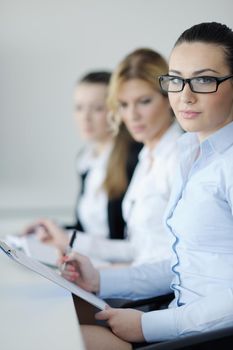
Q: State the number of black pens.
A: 1